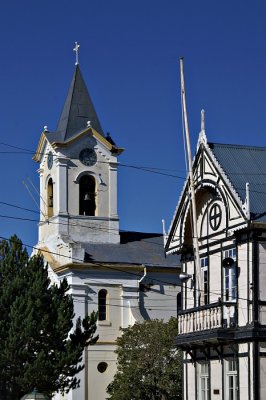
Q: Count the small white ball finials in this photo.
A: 2